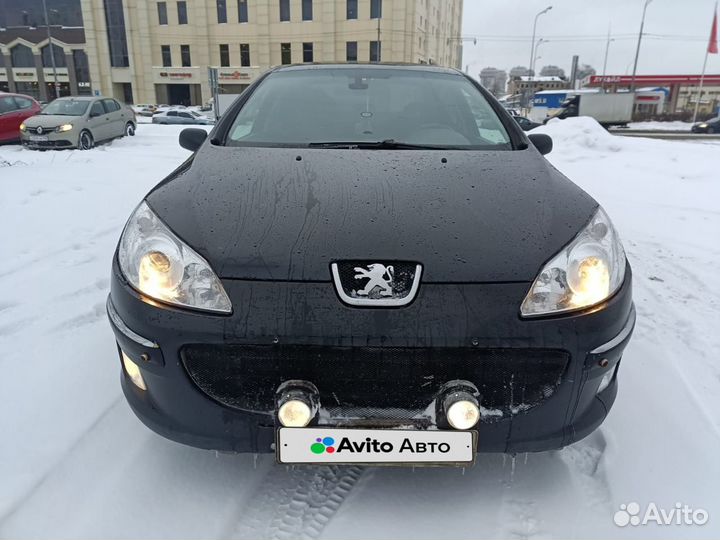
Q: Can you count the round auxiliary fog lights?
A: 2